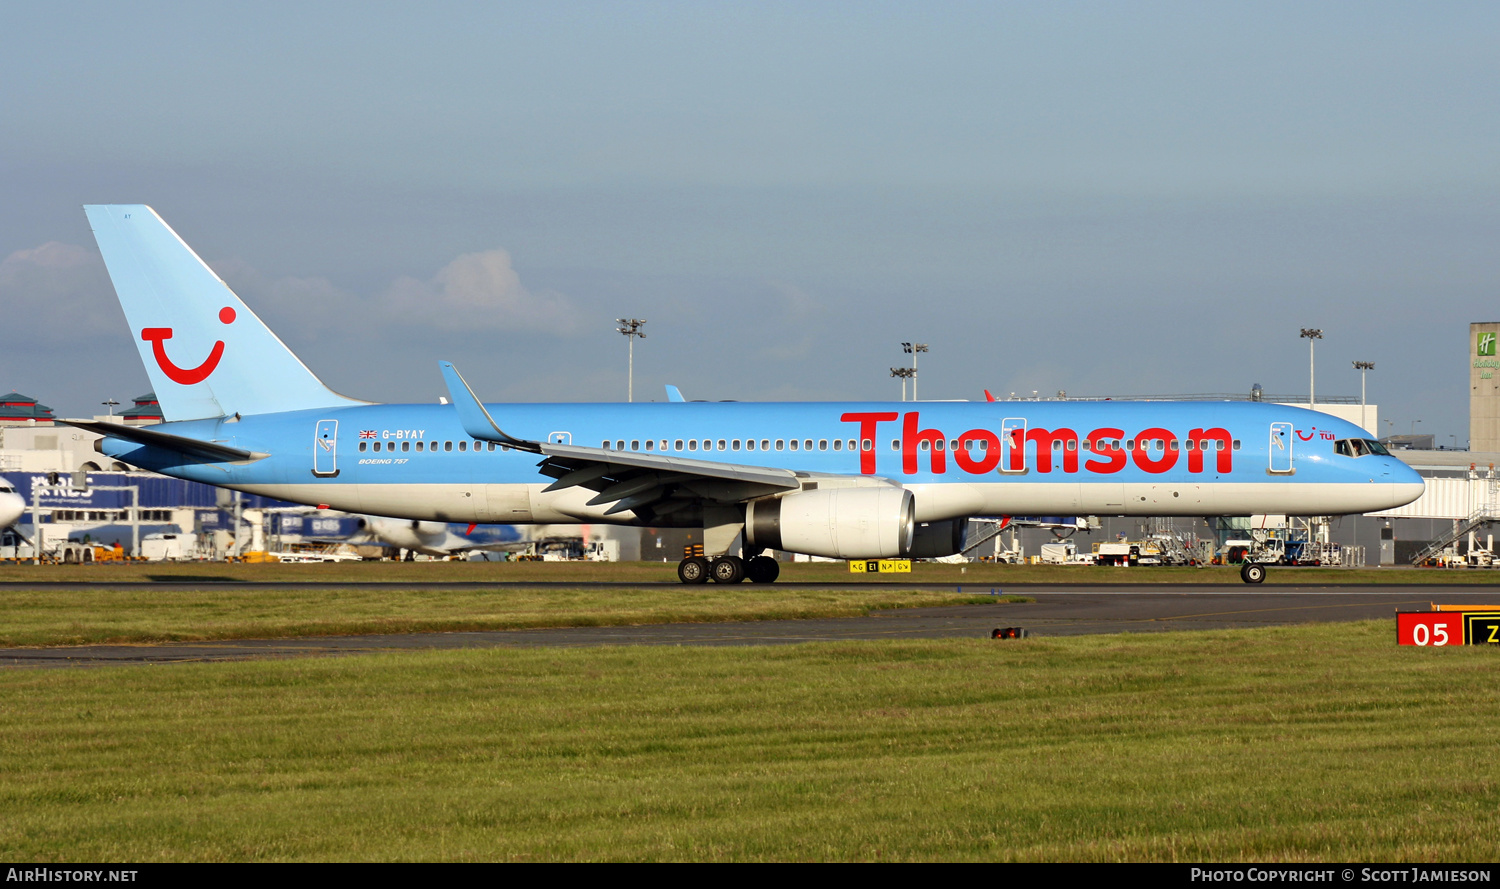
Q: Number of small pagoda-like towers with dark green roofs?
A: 2